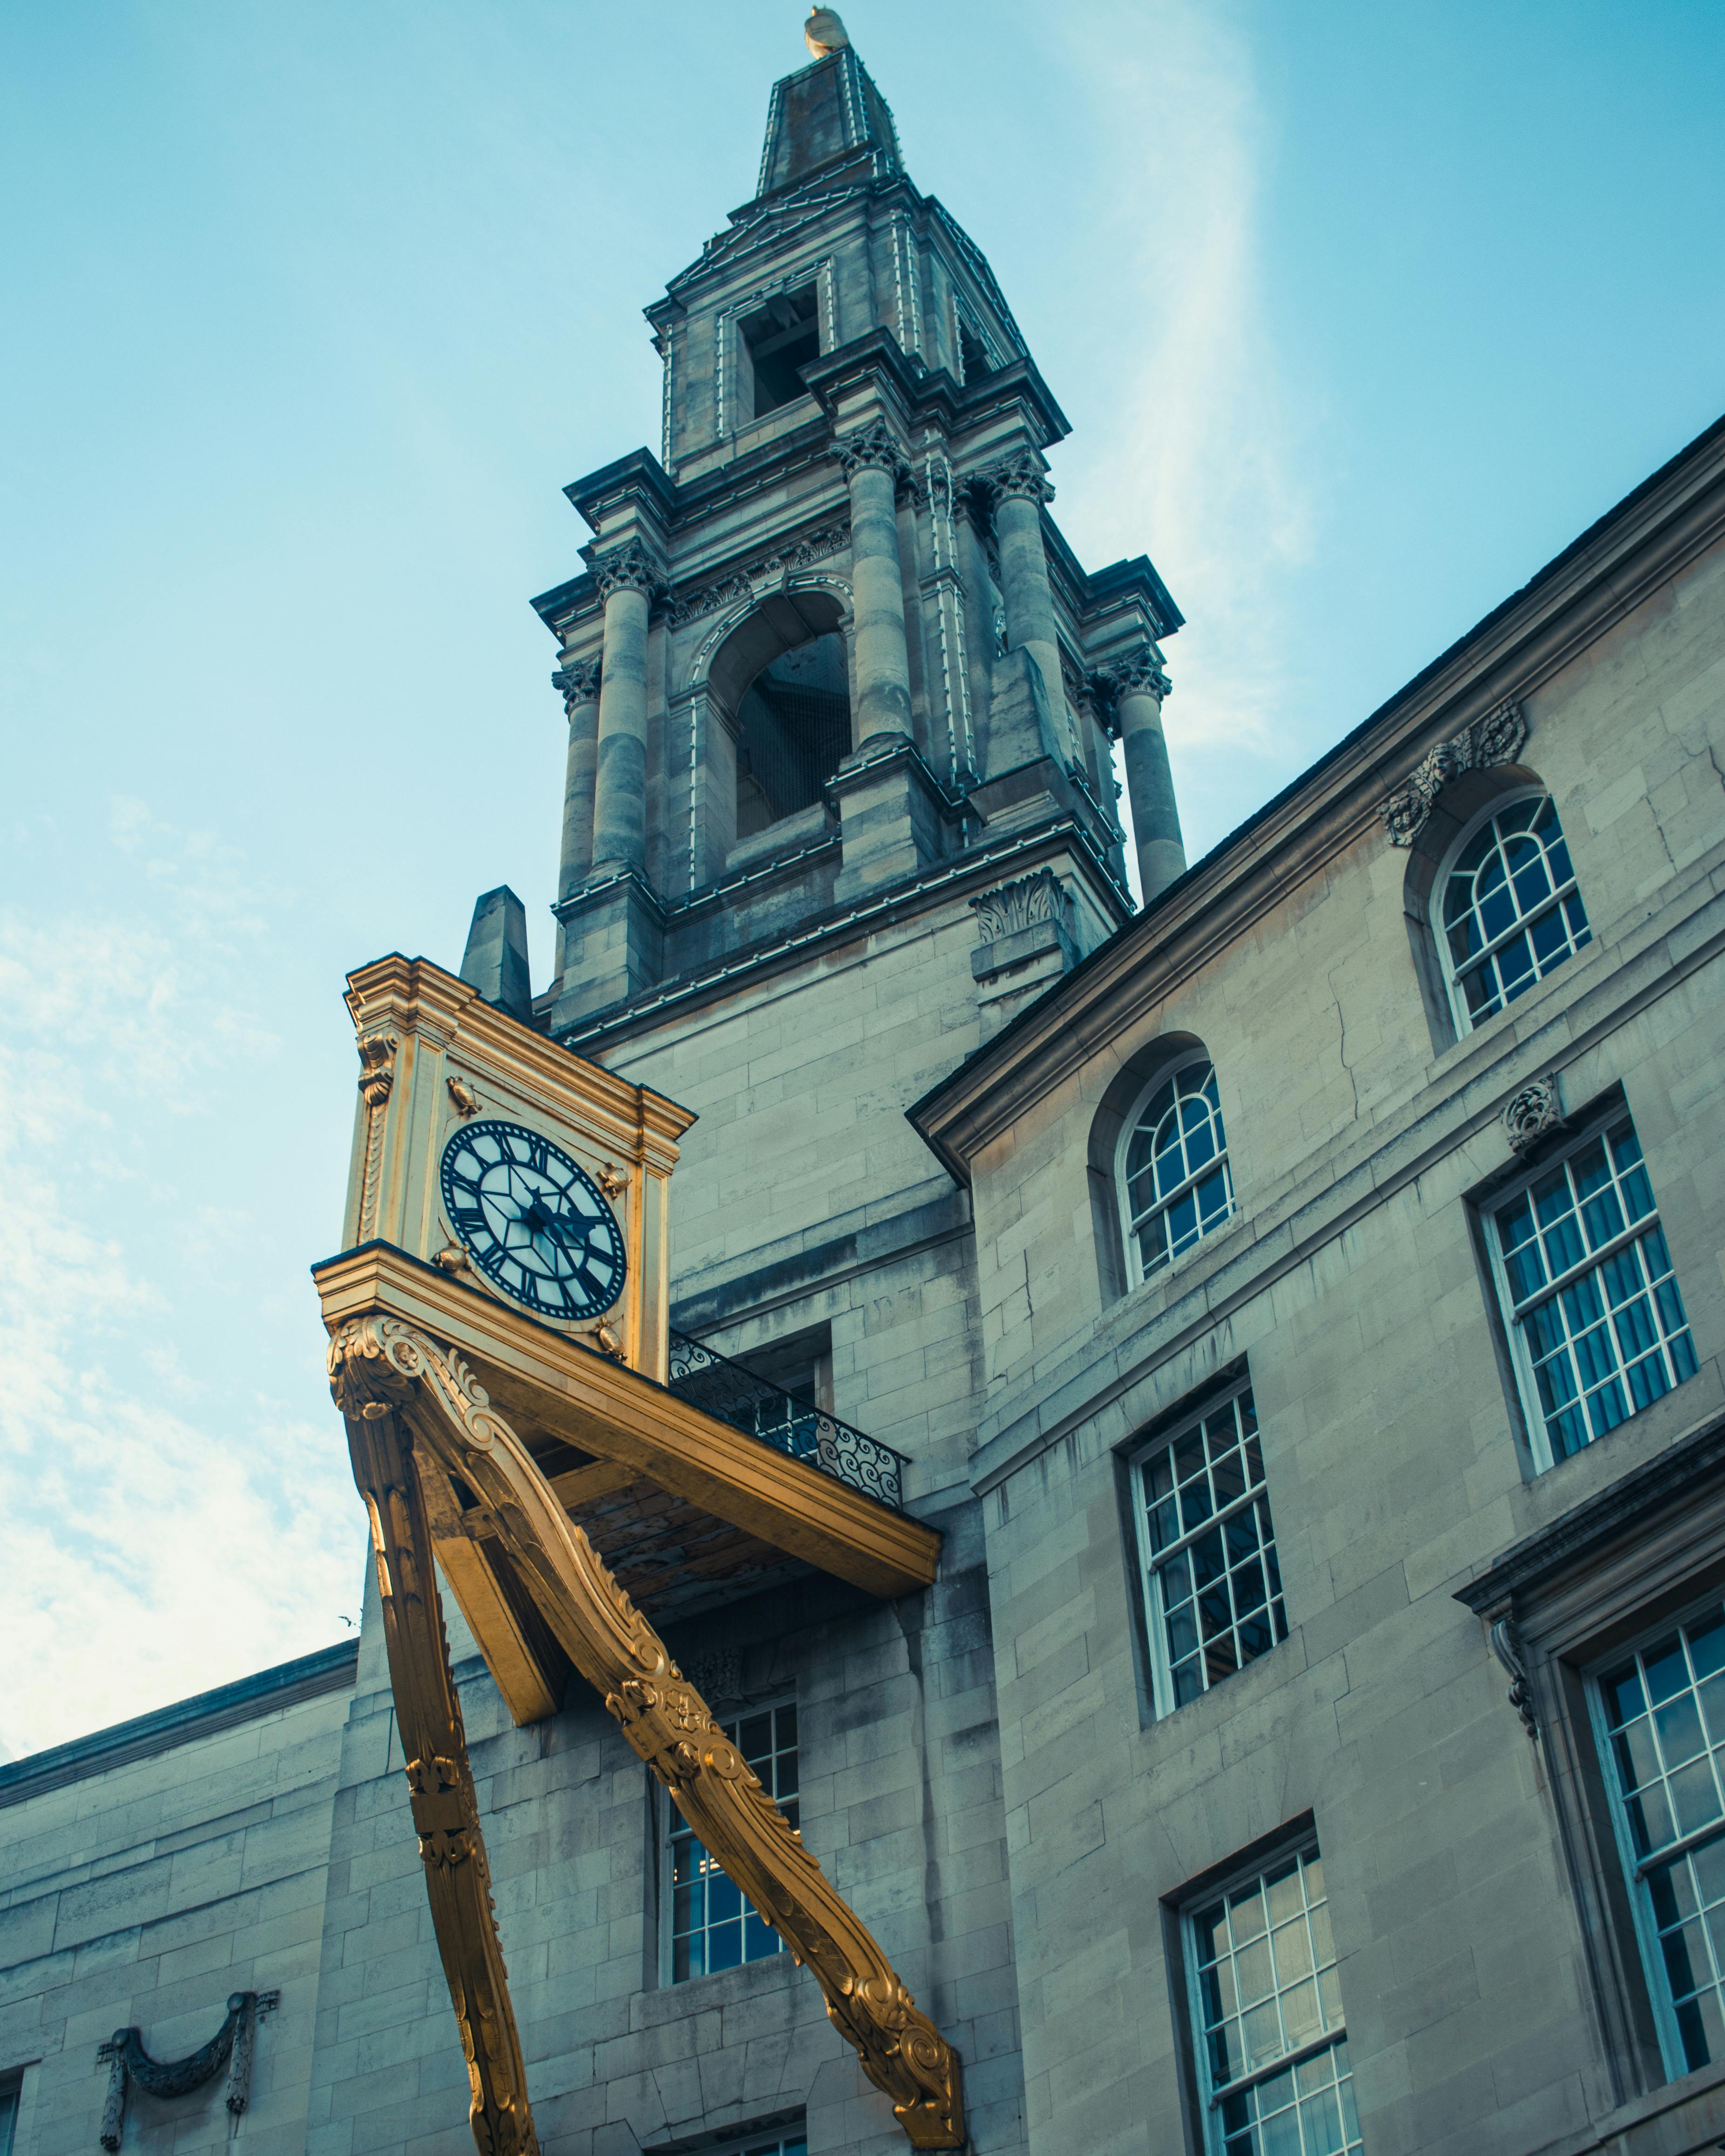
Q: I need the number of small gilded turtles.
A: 4